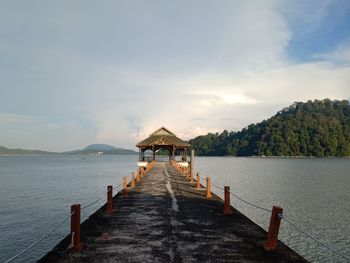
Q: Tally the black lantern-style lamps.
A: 0